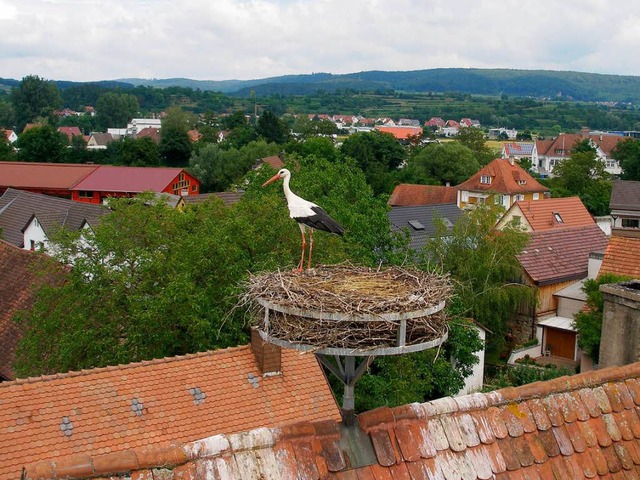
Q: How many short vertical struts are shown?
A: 2